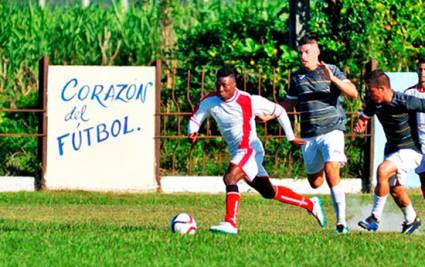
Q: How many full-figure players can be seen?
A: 3